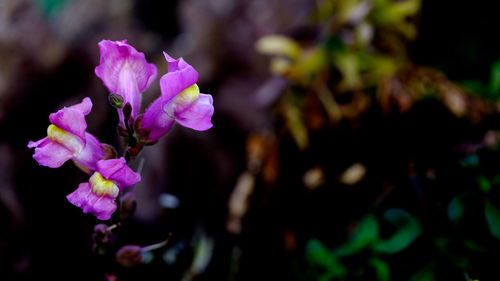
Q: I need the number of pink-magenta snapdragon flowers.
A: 4